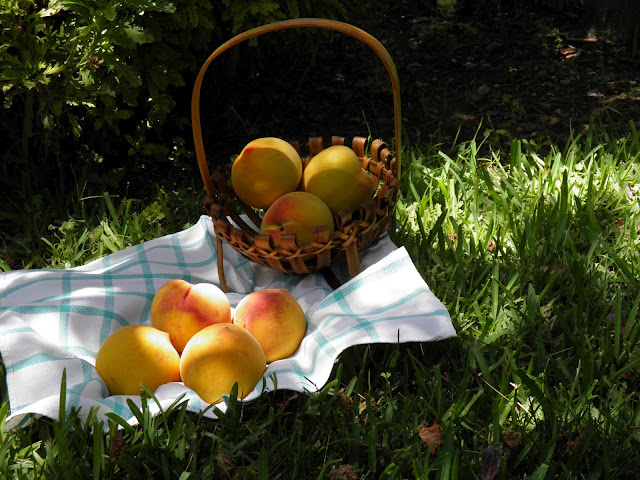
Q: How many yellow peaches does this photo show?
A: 7